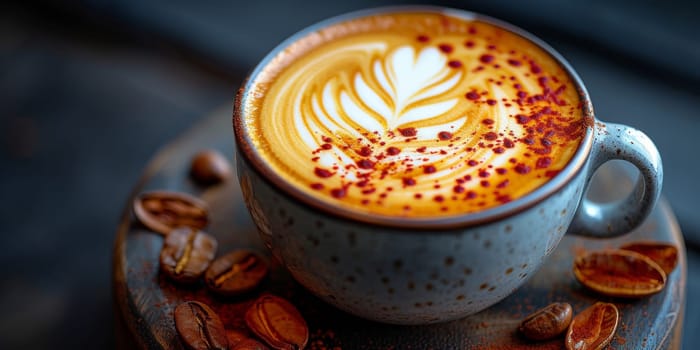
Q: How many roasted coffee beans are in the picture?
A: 11